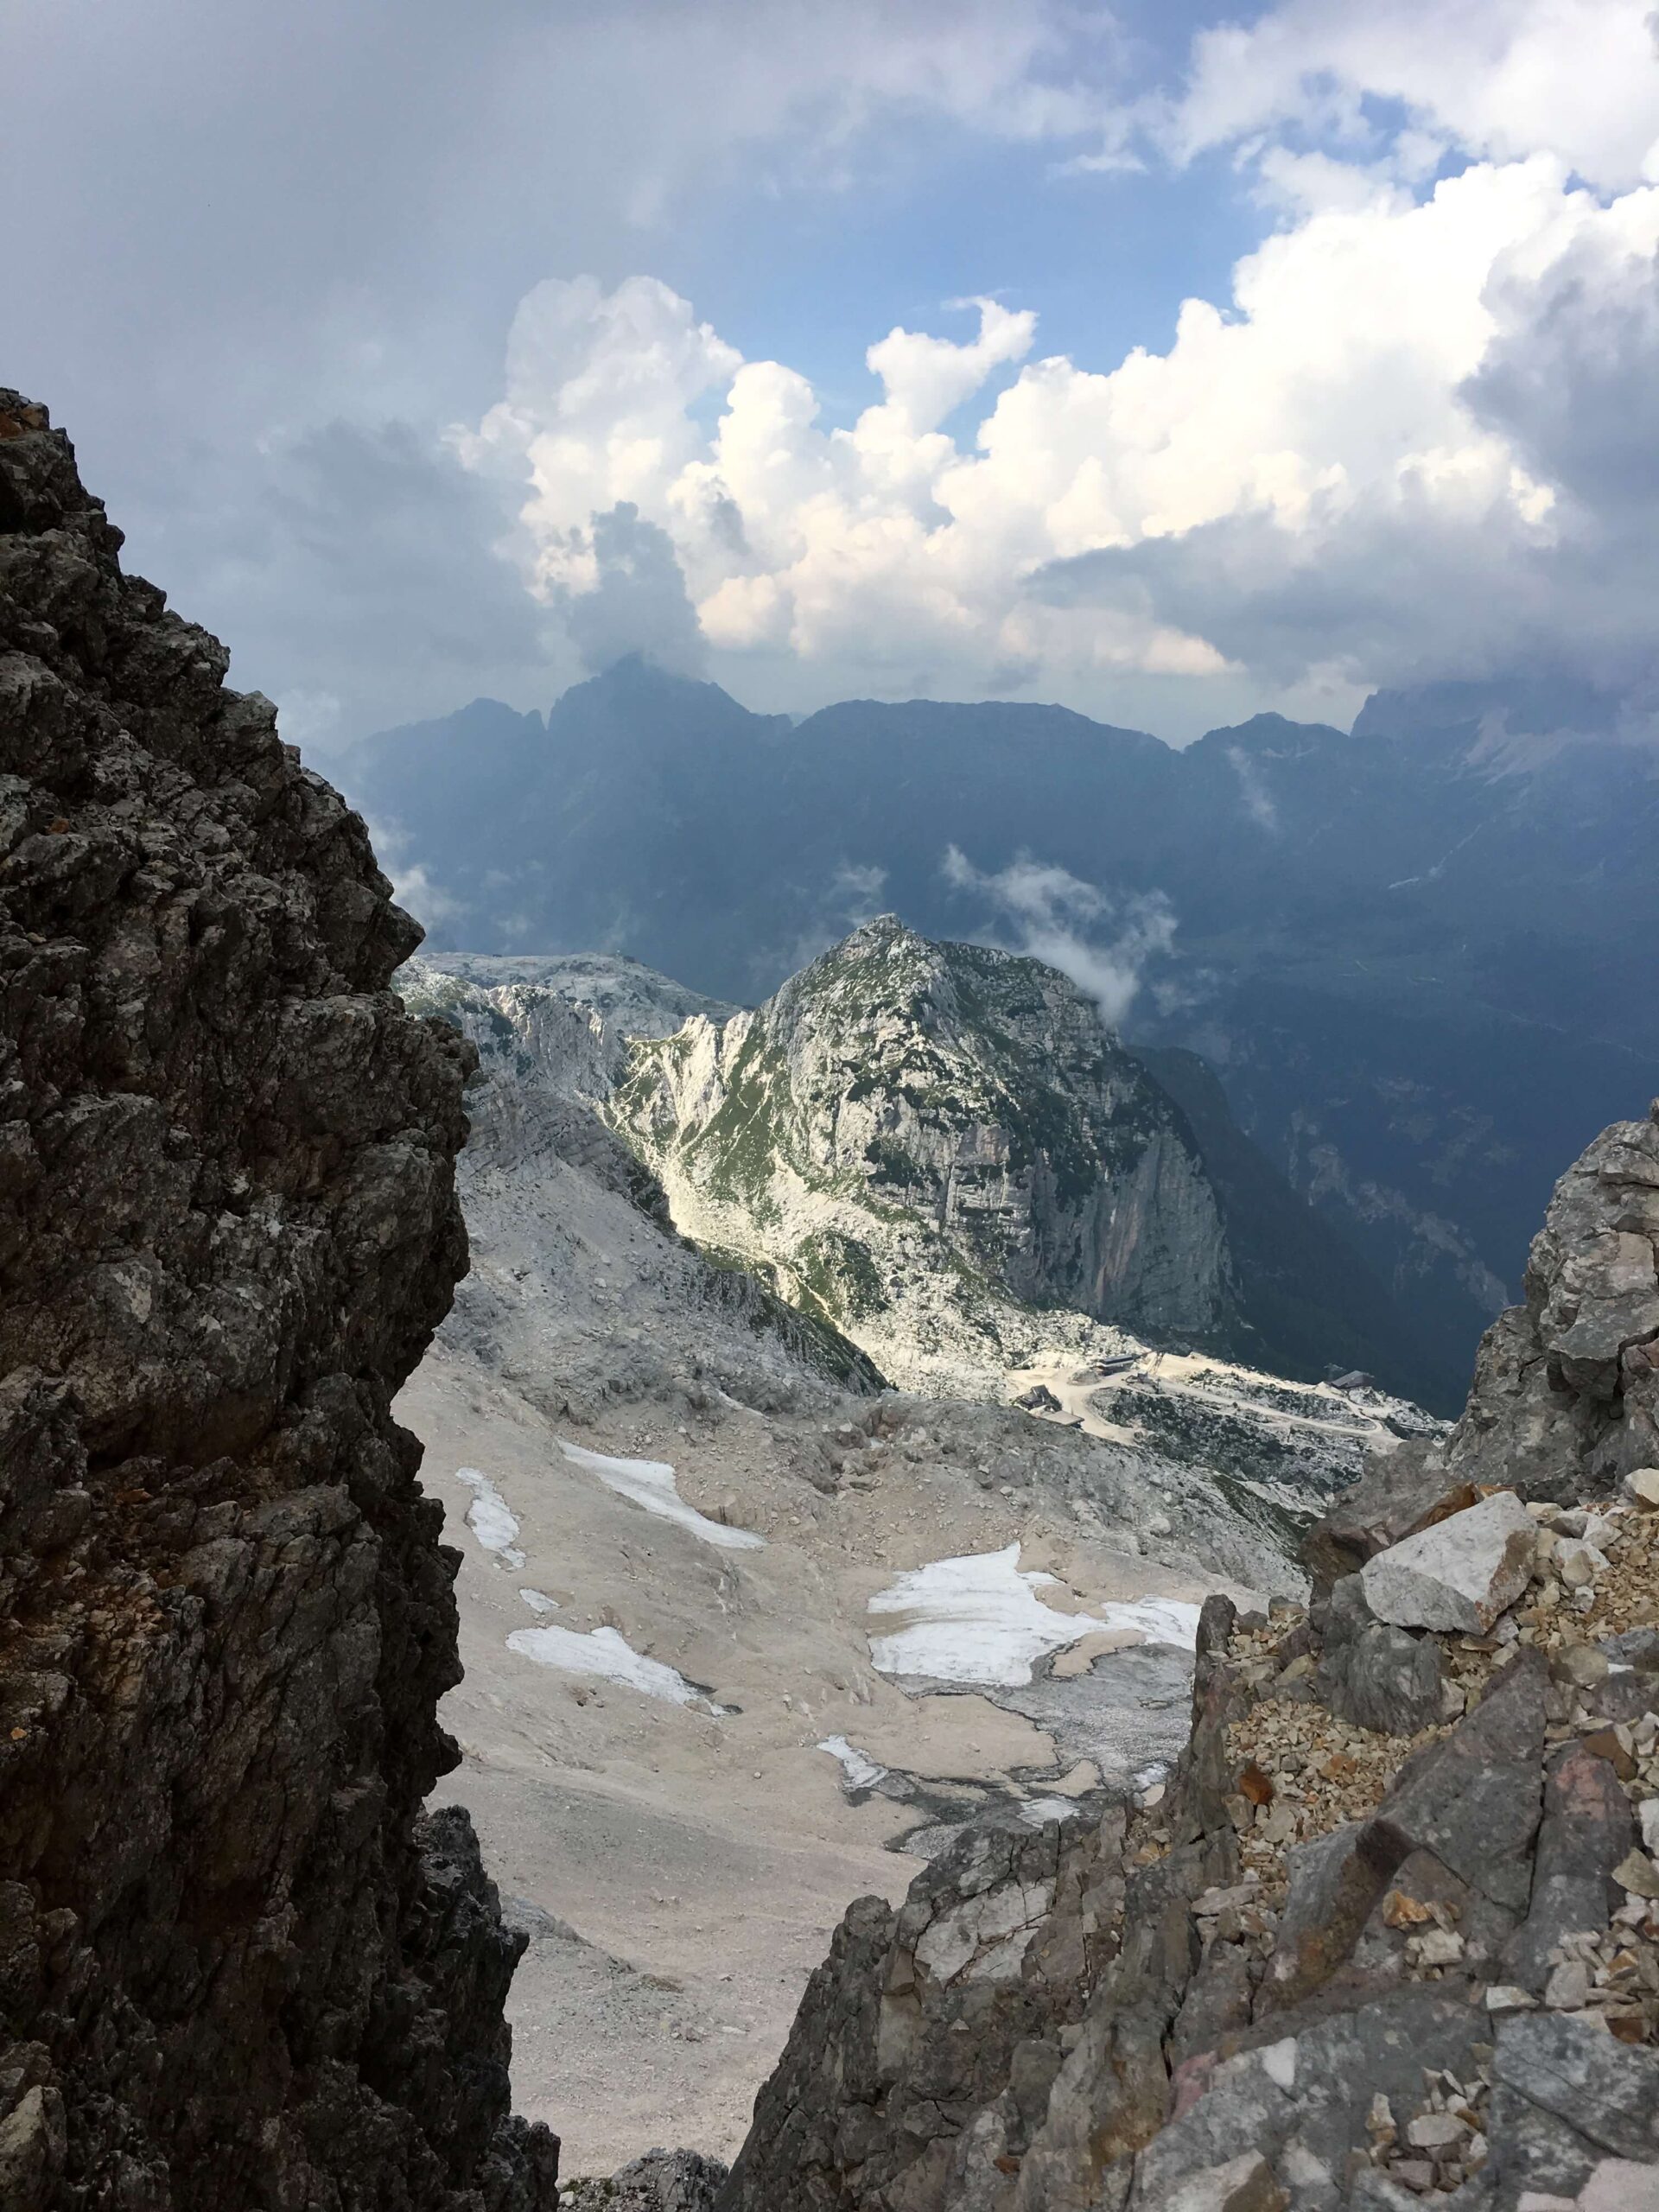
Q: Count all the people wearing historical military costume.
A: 0